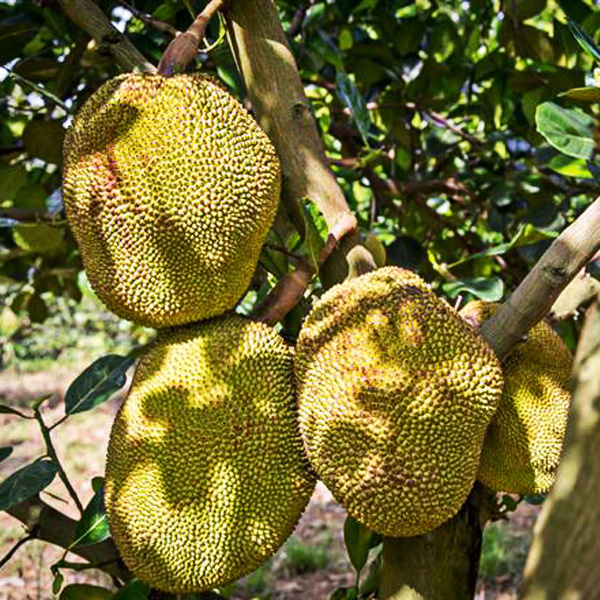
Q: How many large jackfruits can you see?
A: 4